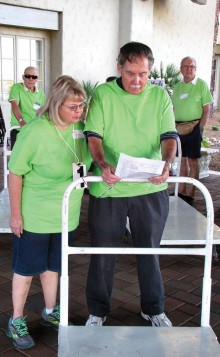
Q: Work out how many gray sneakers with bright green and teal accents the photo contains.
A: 2